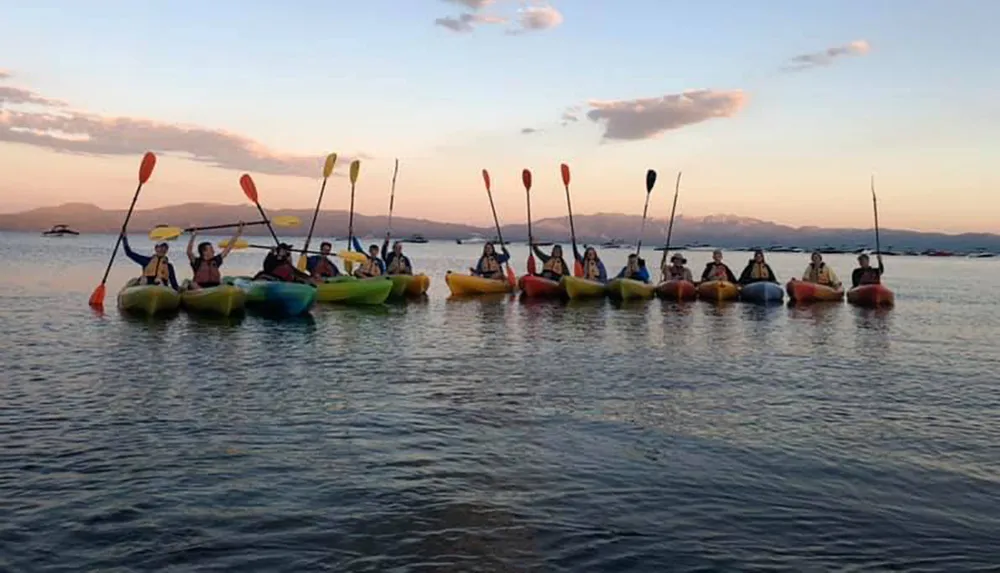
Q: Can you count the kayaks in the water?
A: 15